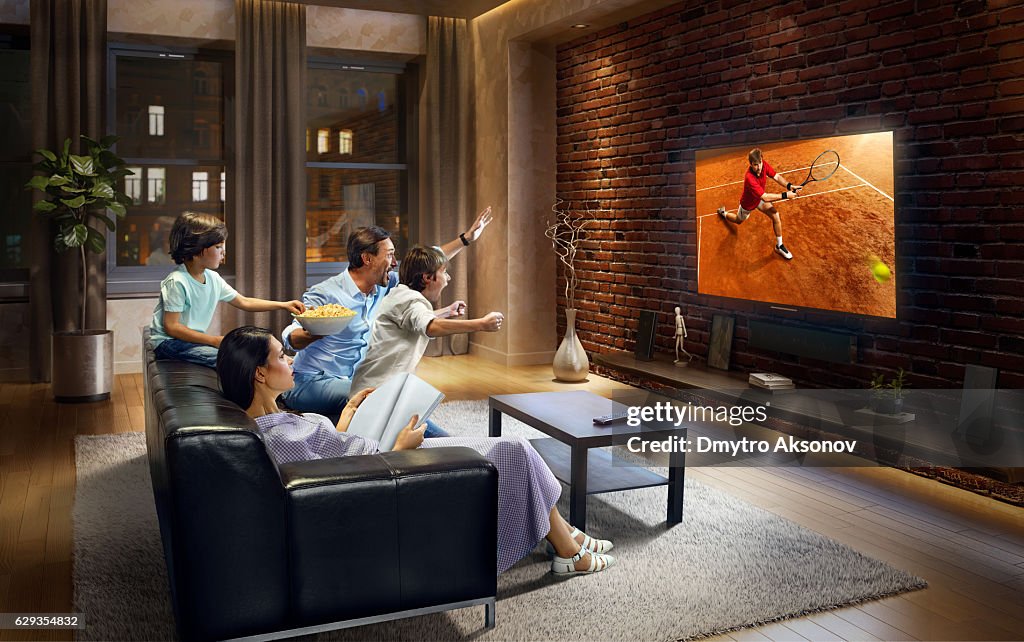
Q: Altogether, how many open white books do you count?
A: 1